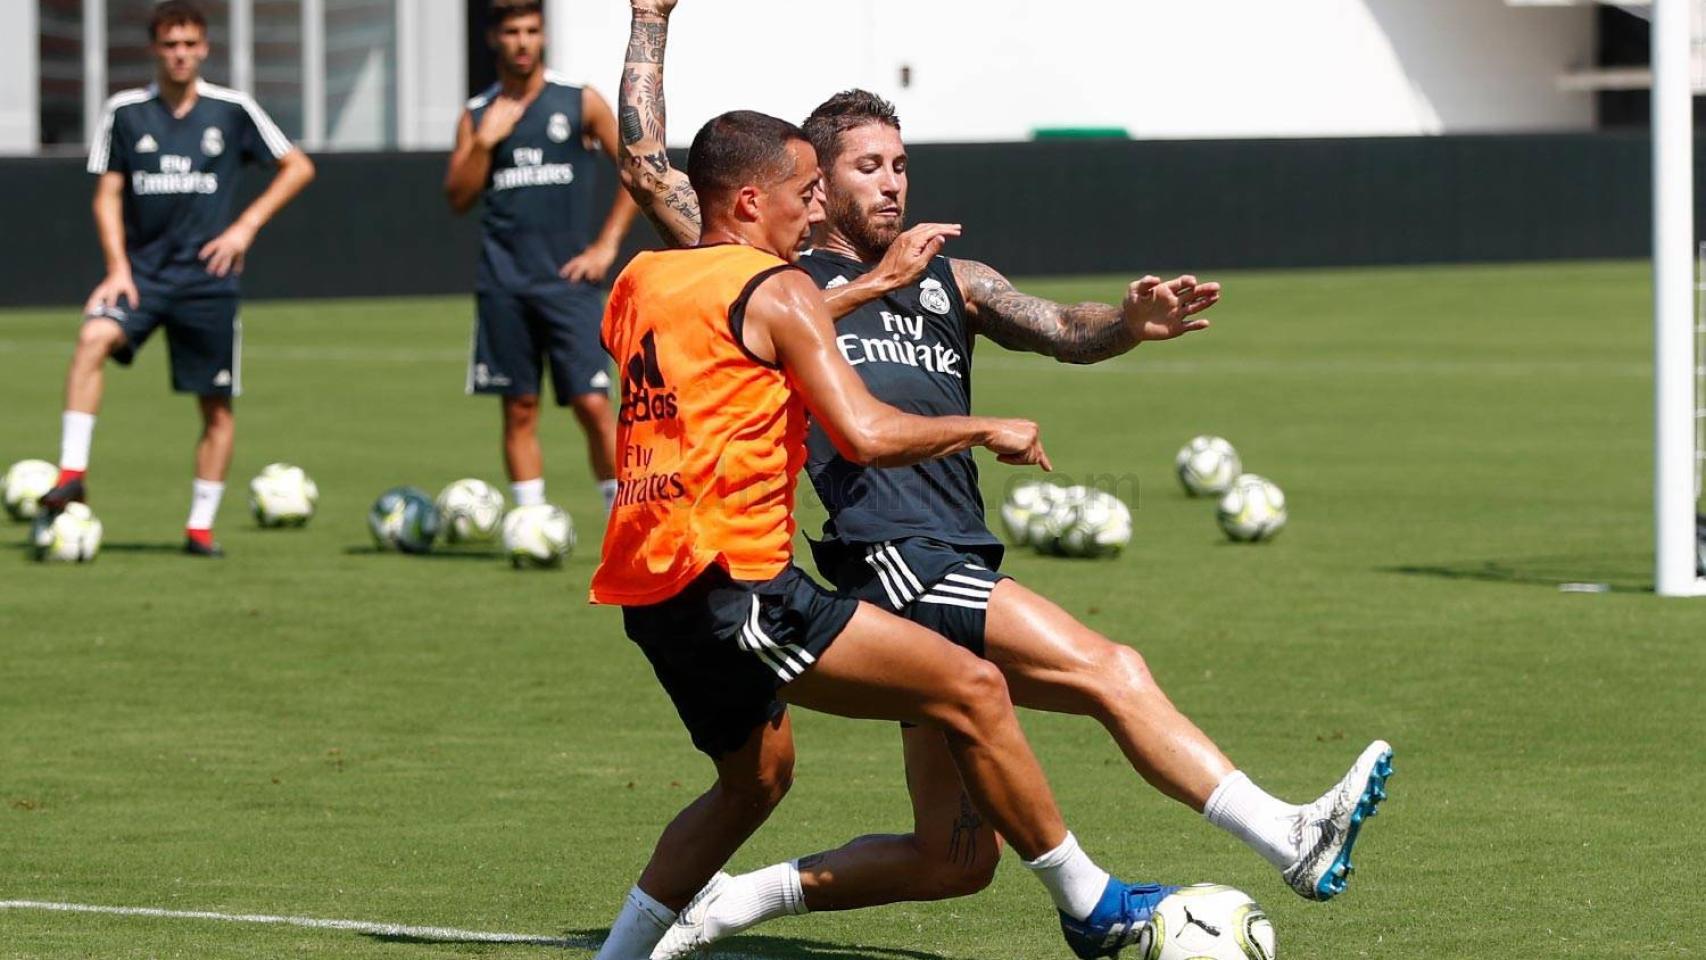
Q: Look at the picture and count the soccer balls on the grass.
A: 12